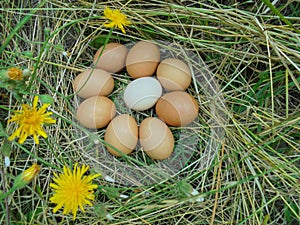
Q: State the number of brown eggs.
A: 8